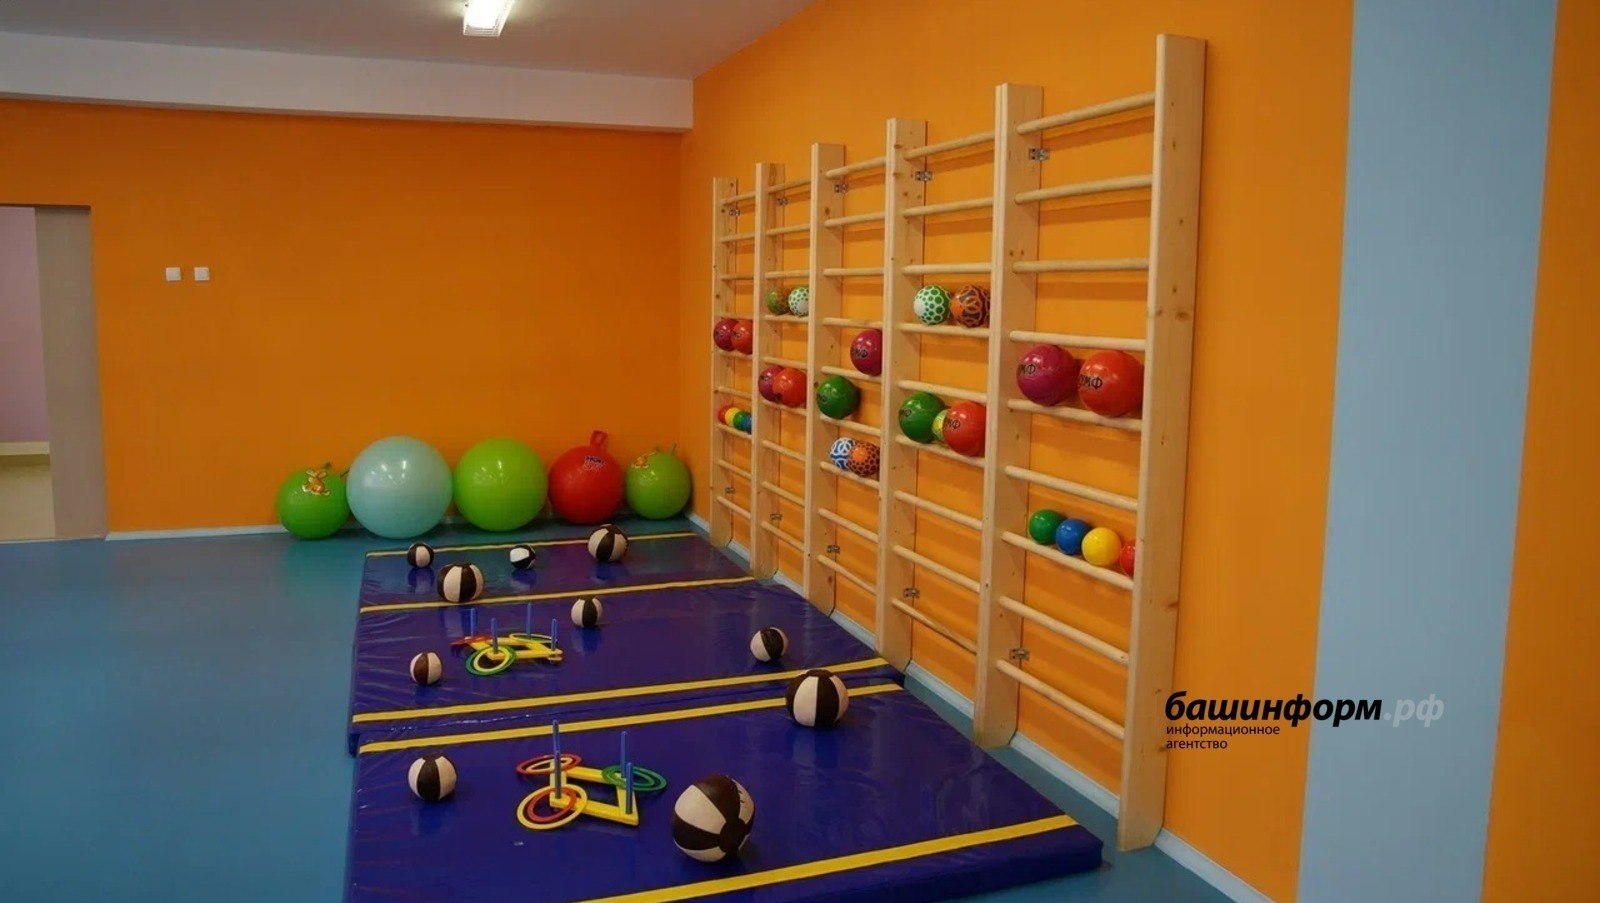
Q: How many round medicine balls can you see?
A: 10